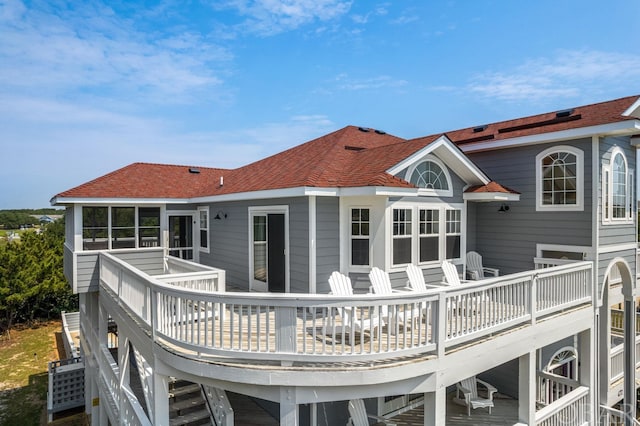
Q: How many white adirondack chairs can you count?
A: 7